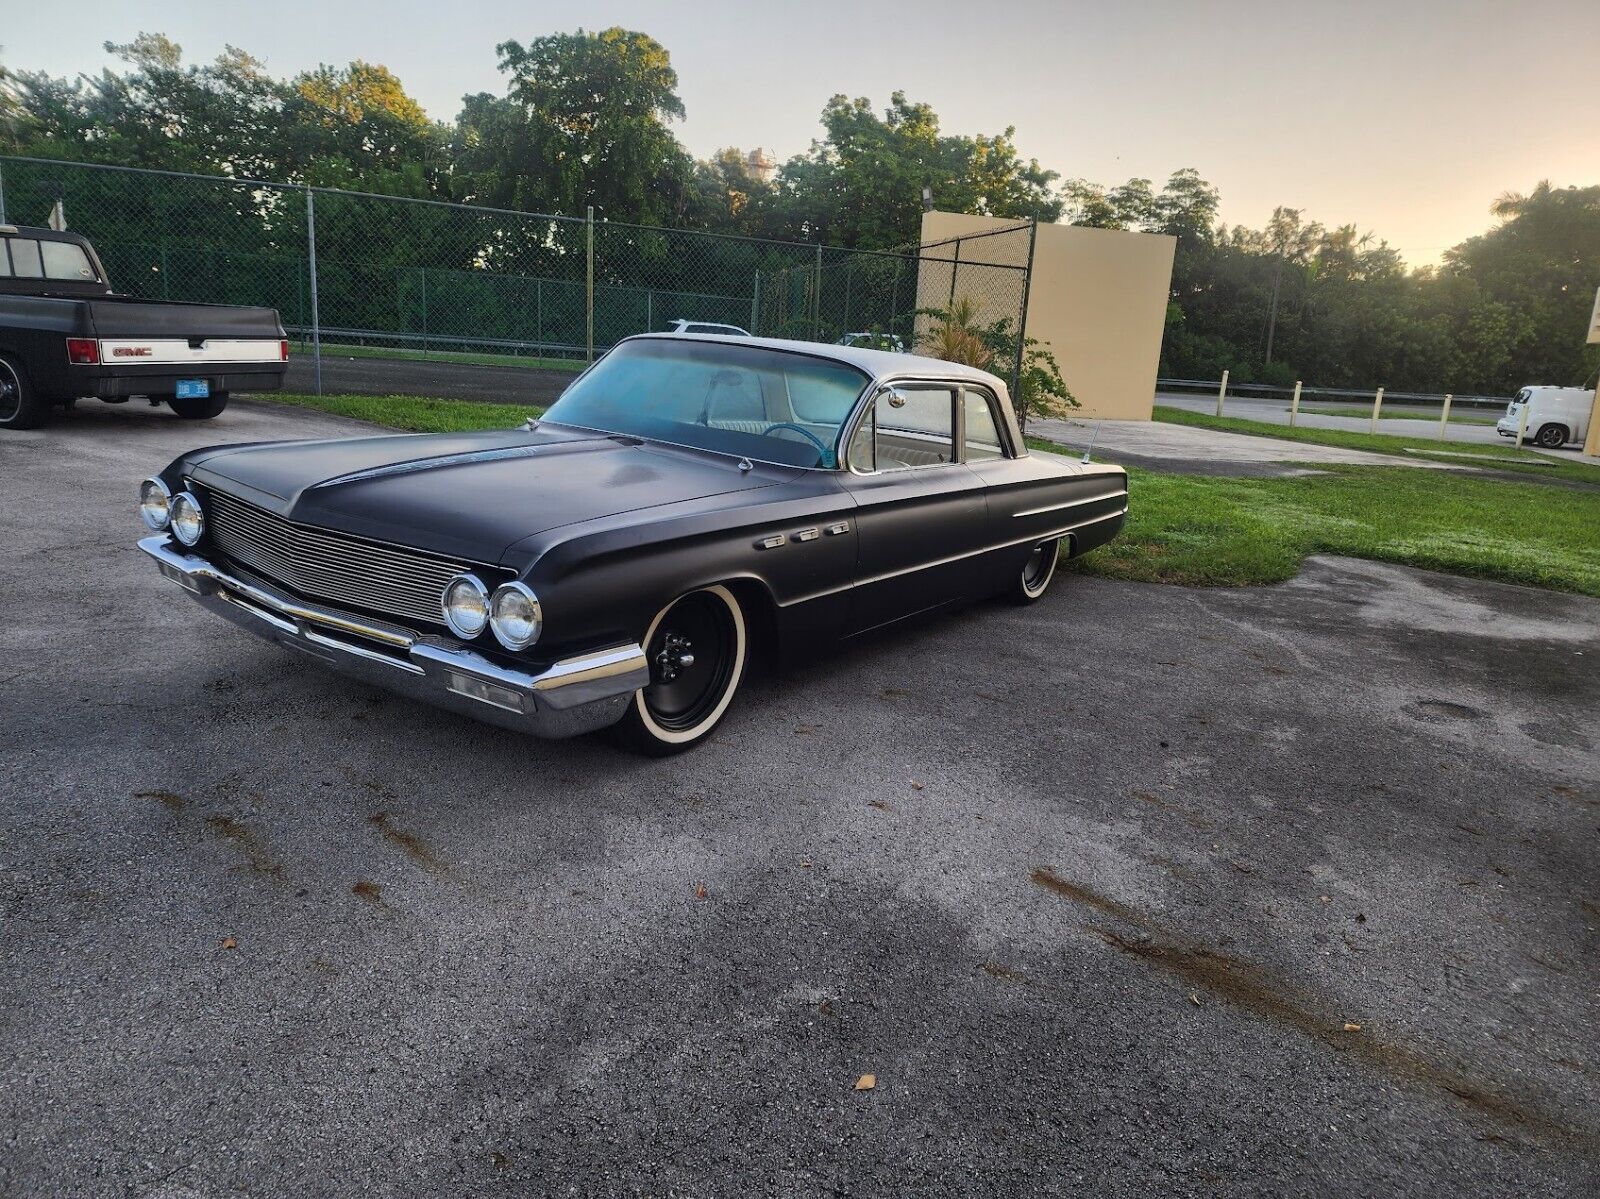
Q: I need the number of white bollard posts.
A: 5